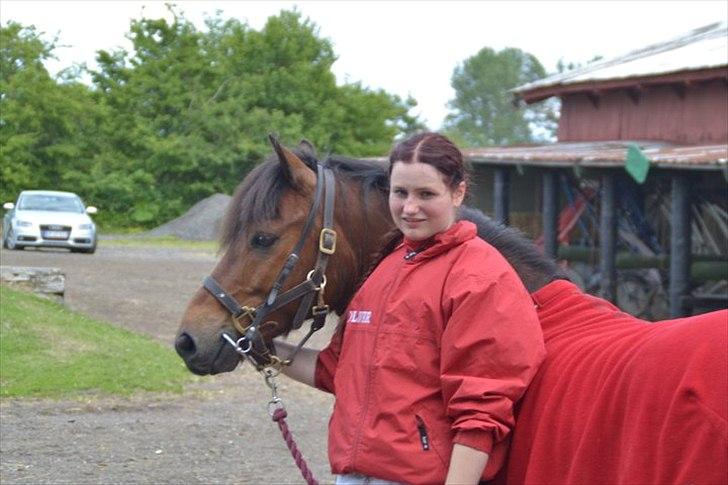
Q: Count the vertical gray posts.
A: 4